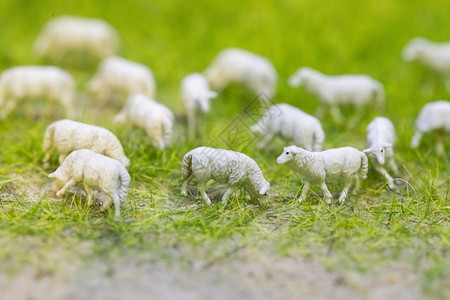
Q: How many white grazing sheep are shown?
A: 15